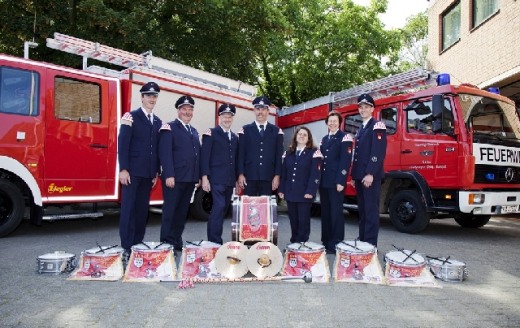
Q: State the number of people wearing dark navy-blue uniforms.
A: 7